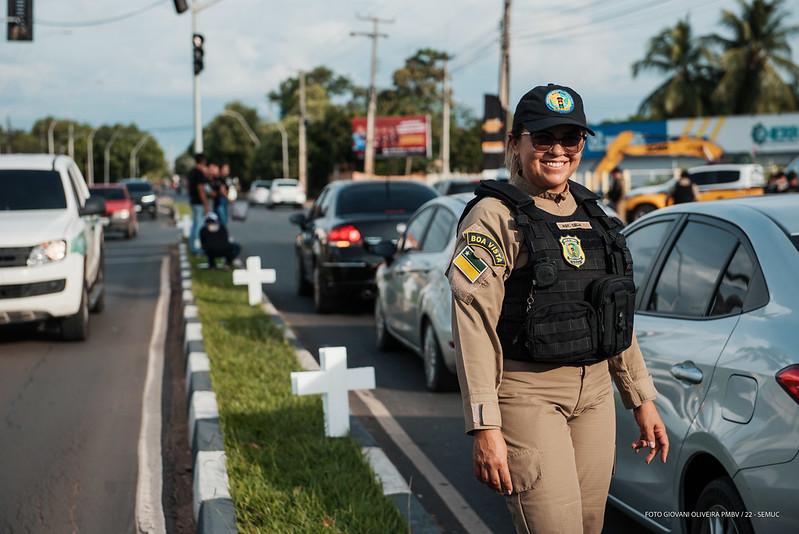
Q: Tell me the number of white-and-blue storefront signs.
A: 1